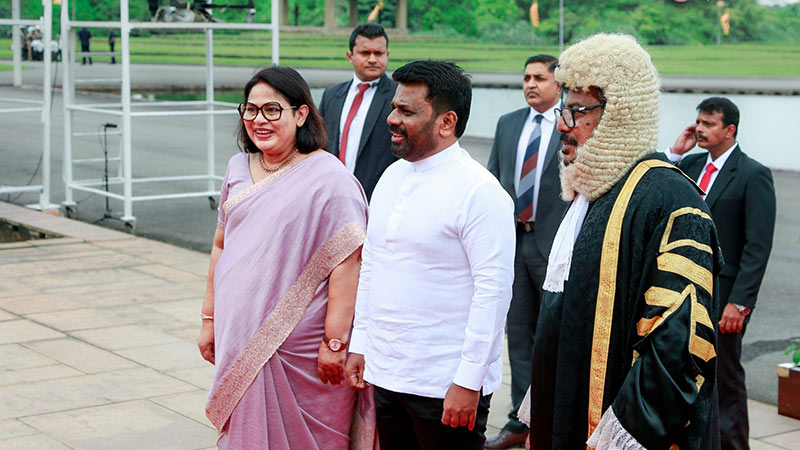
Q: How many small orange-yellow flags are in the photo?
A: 3